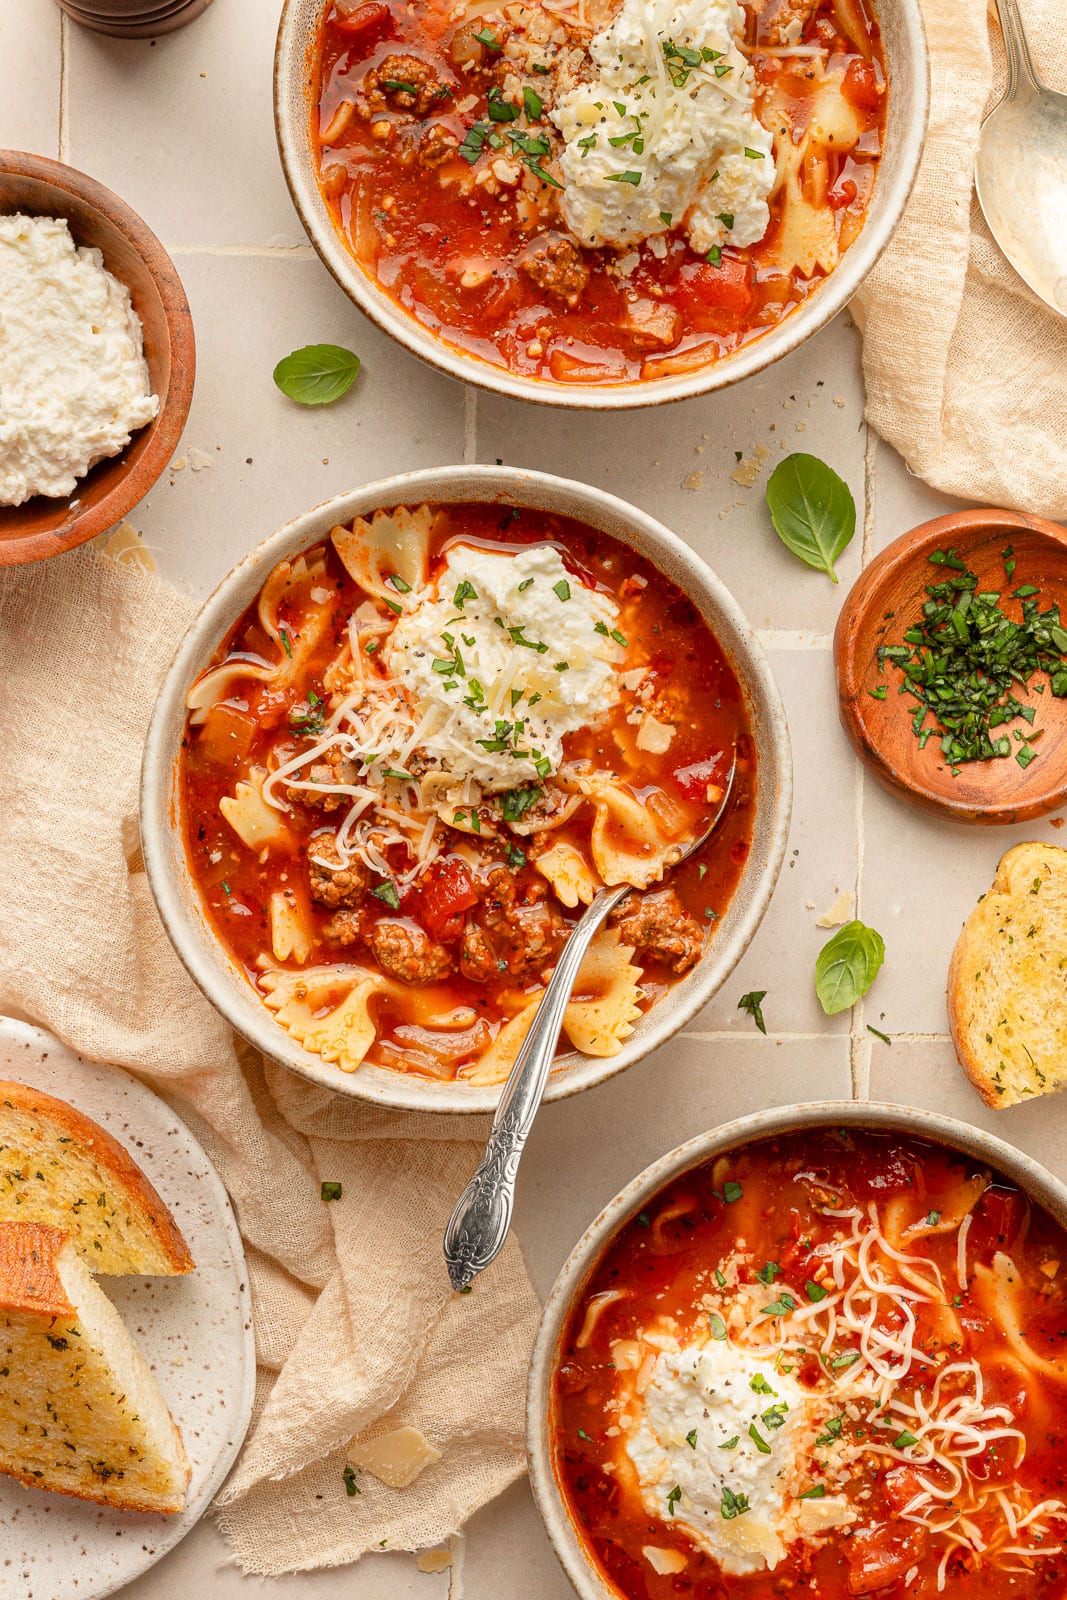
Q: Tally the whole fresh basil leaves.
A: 3